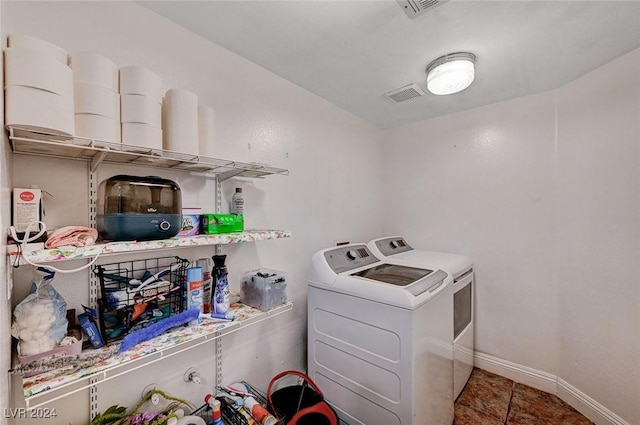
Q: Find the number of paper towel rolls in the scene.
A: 2